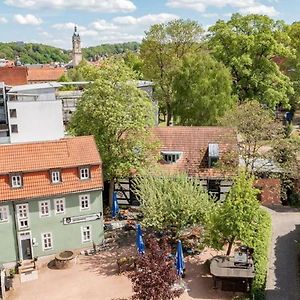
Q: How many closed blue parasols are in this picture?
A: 3